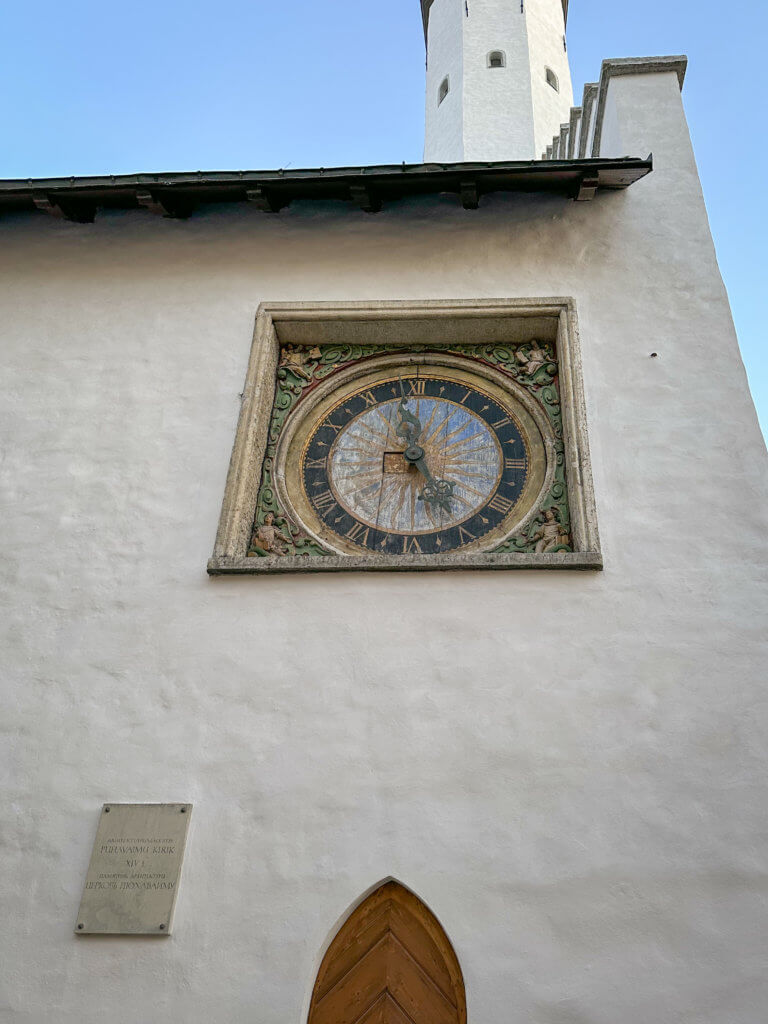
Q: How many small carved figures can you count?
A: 4